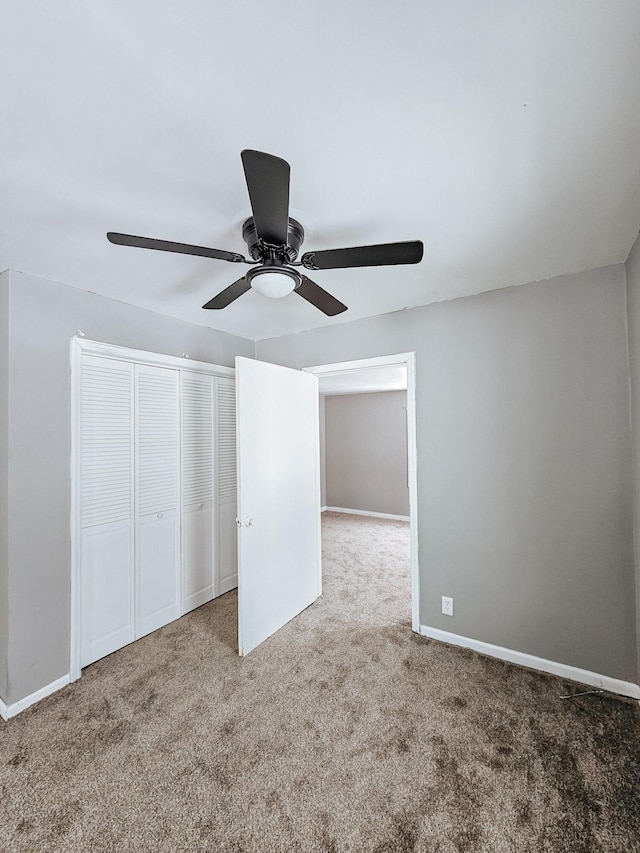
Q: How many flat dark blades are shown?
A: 5